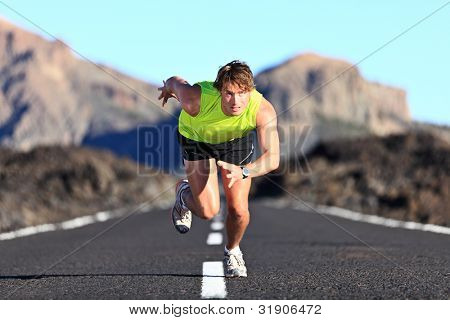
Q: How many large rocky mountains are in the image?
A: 2